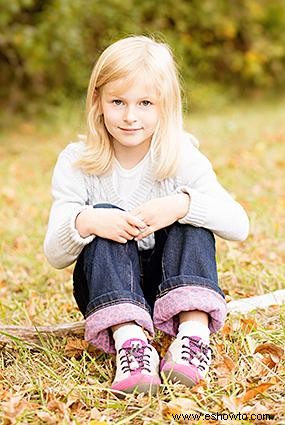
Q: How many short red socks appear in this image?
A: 0